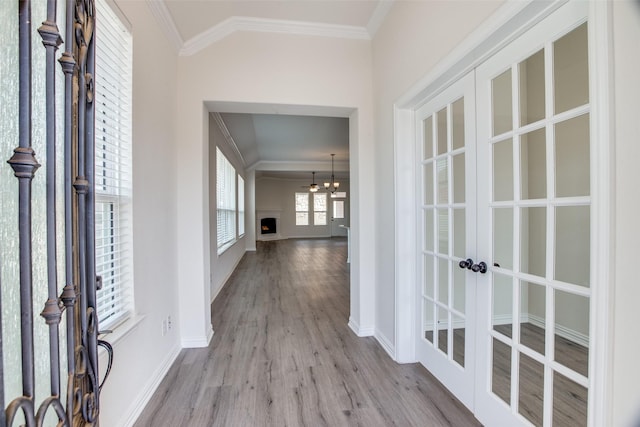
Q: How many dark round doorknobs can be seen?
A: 2